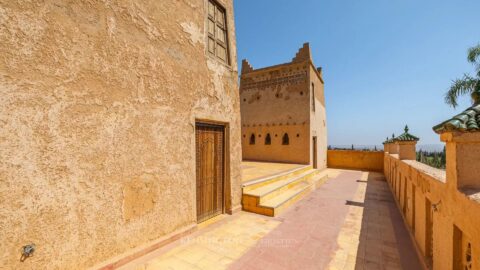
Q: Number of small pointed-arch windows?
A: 3